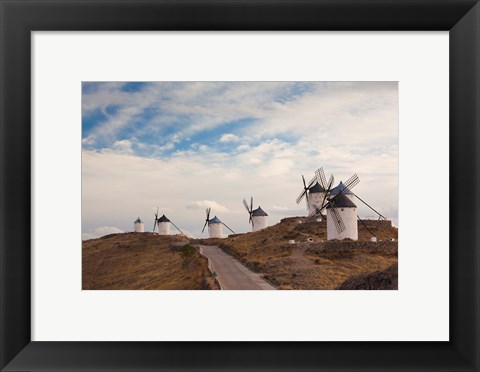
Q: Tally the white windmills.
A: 7